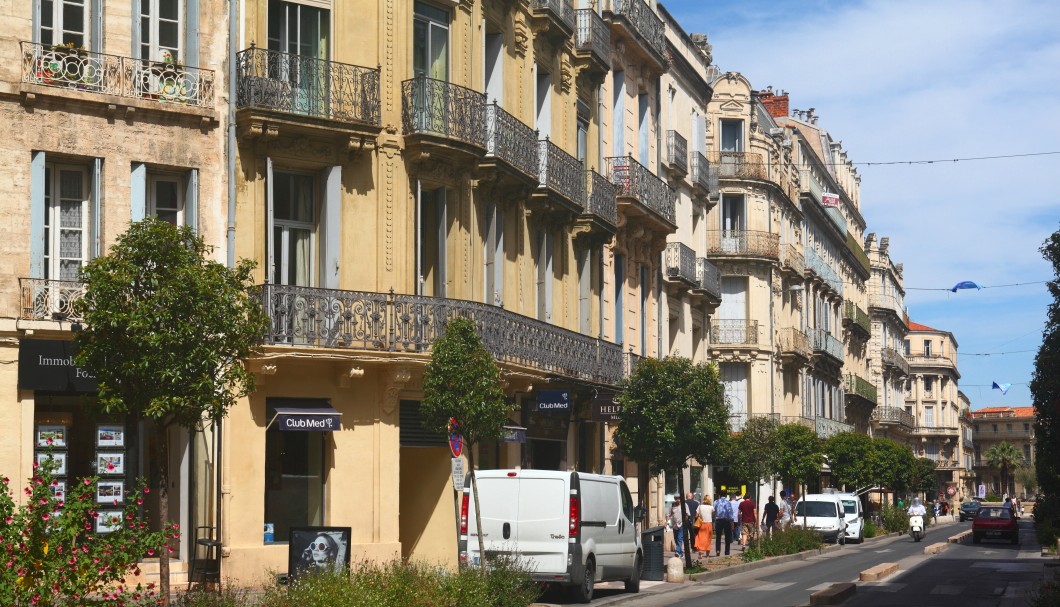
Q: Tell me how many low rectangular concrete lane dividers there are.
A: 4